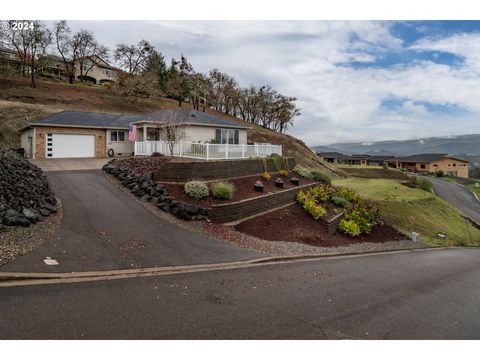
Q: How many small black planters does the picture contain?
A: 3